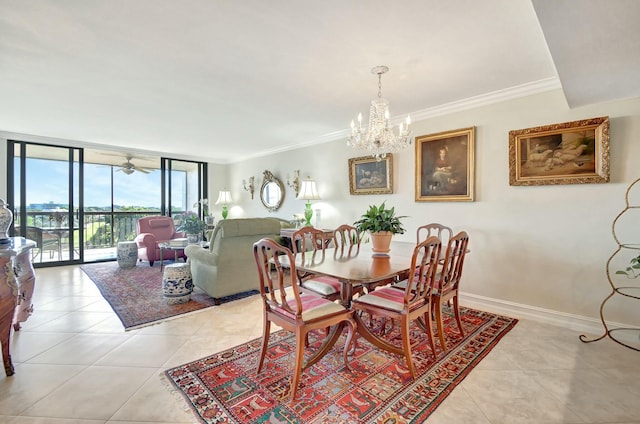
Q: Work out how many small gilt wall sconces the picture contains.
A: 2